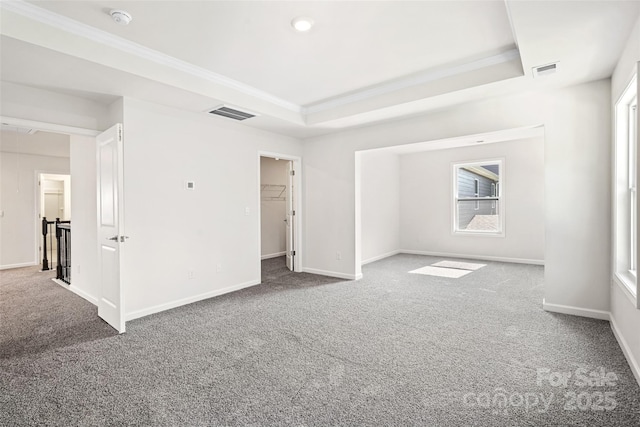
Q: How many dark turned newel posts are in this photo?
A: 2